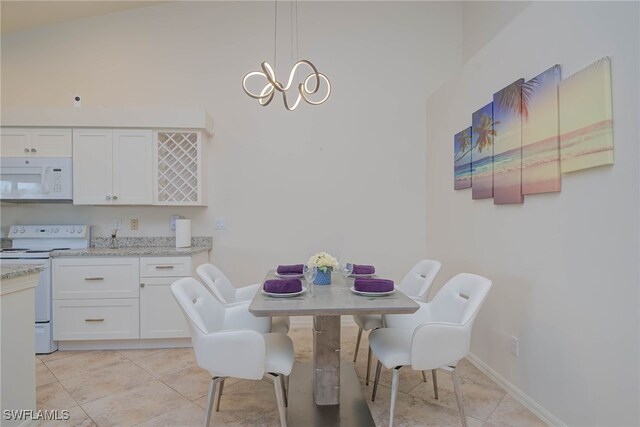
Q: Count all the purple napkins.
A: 4